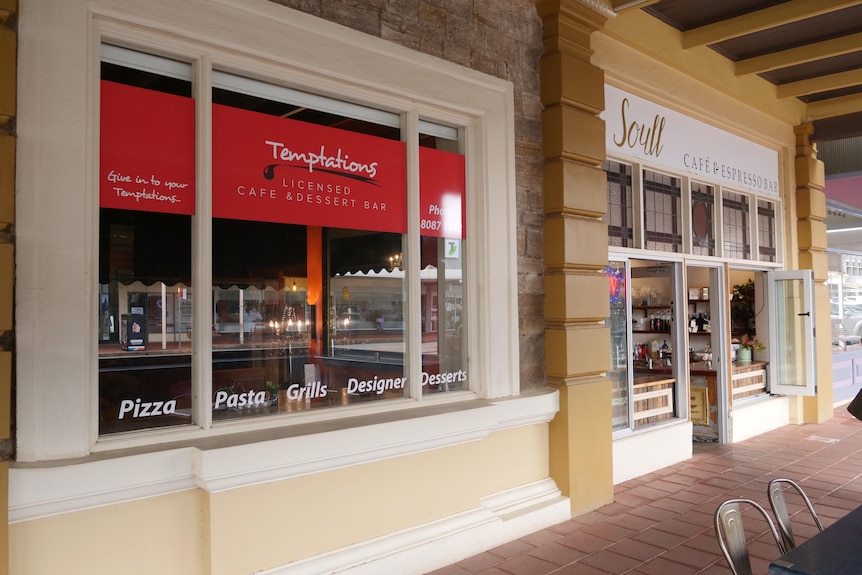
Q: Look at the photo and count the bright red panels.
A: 3